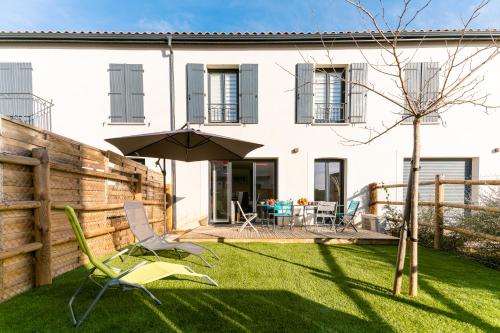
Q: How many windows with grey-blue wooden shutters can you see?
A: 5